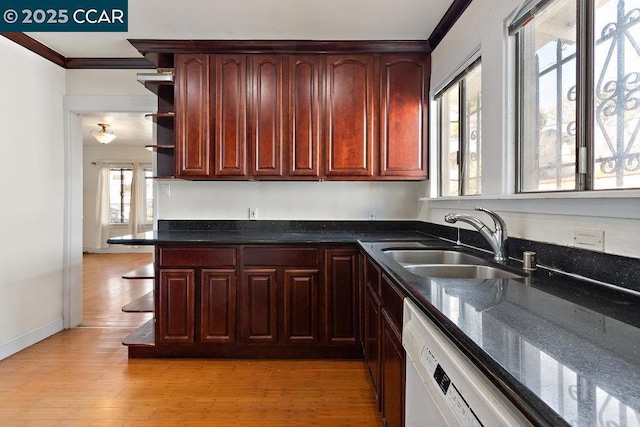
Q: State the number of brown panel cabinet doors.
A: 13